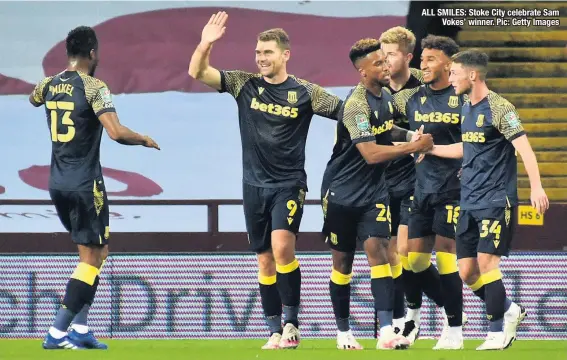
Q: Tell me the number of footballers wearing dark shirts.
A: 6